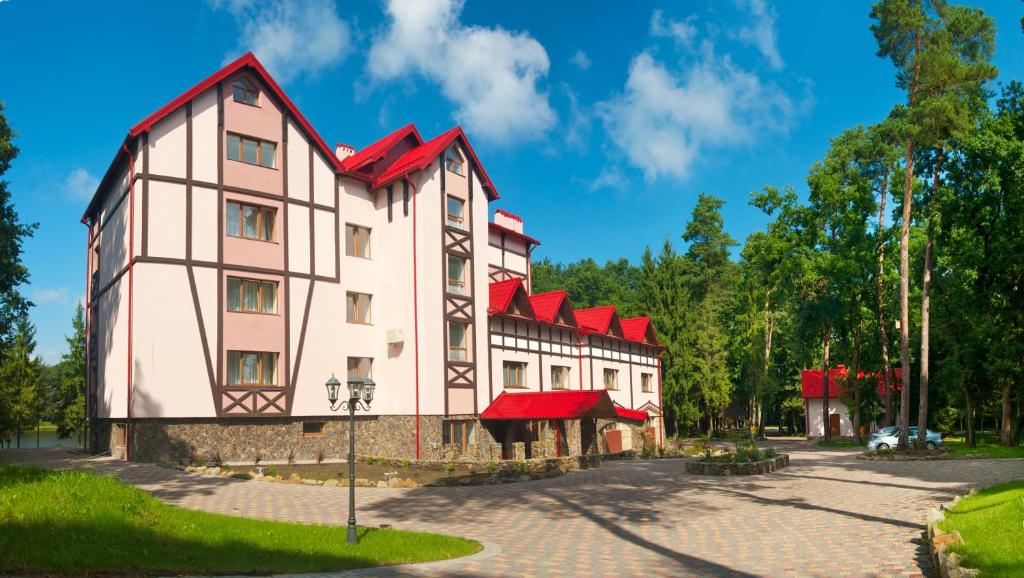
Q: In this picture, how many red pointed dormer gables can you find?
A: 4